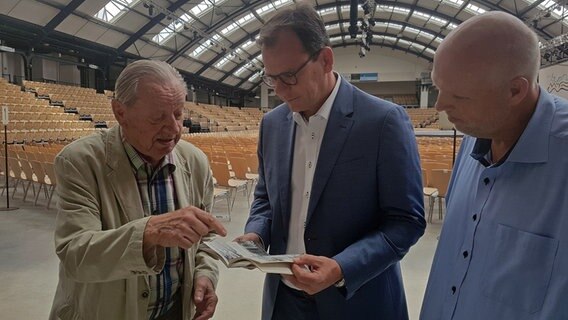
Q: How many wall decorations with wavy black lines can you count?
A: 1